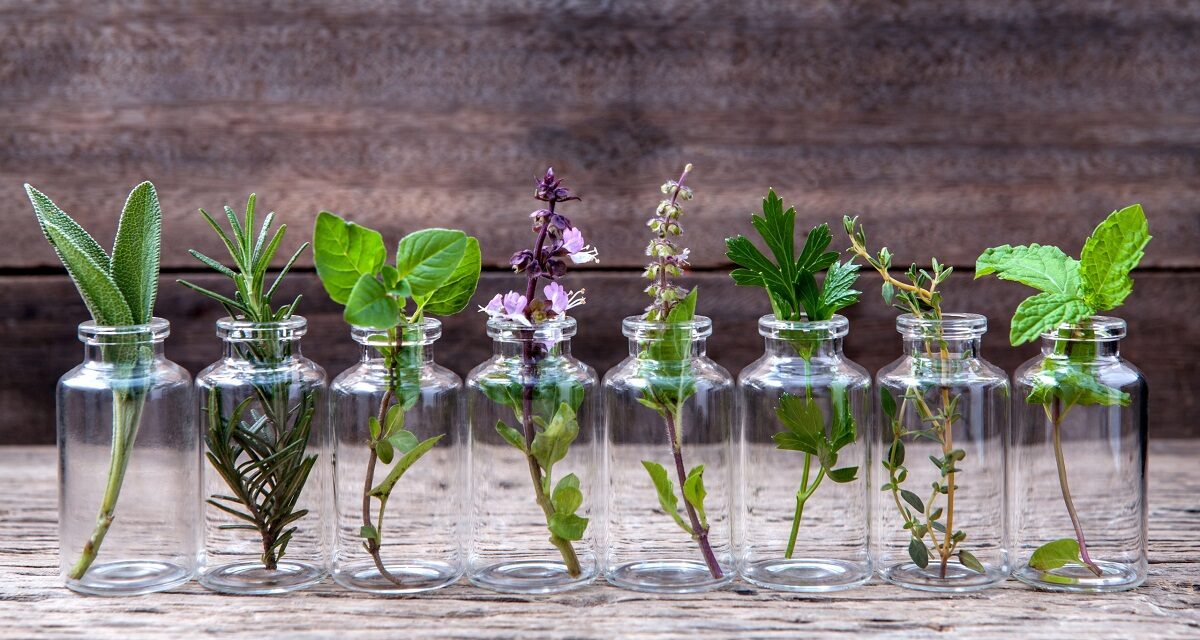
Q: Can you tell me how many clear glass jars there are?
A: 8